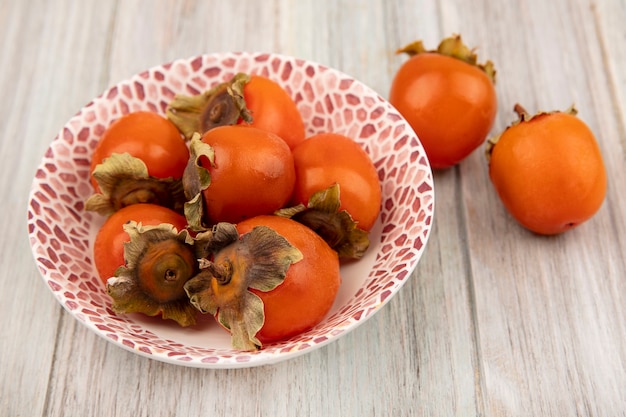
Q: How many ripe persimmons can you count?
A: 8